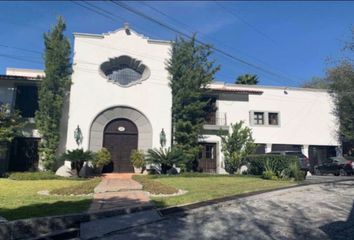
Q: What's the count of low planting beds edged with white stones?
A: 2